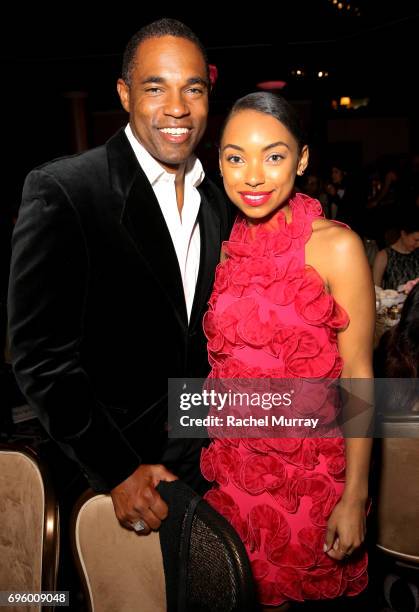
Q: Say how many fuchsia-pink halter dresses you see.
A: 1